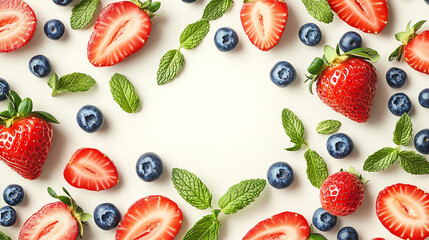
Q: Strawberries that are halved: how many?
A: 10